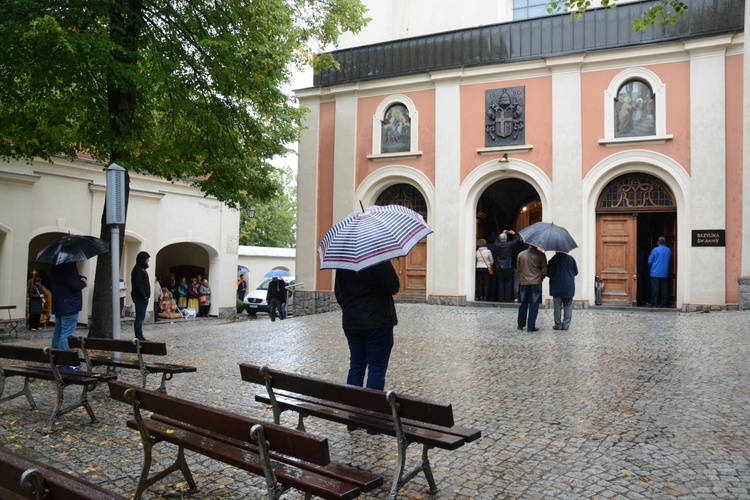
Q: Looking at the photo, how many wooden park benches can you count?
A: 6